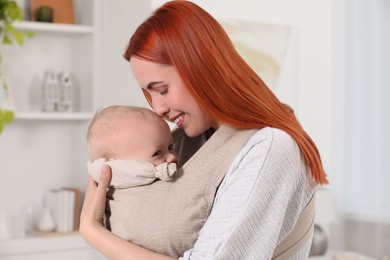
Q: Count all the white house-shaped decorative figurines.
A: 2